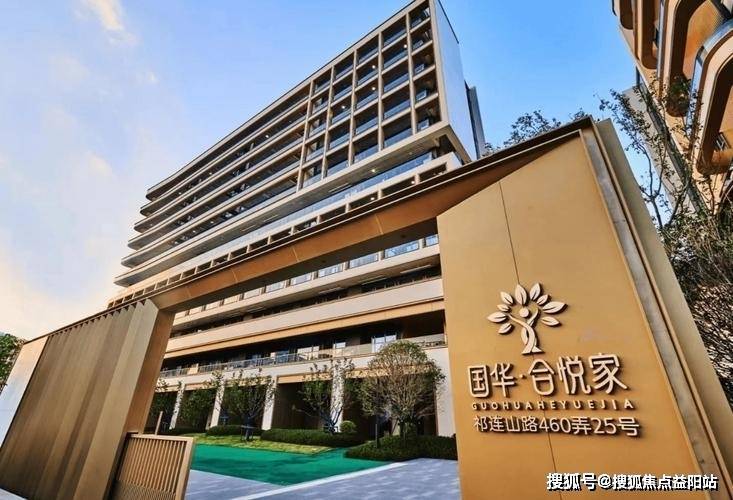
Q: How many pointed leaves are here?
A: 9